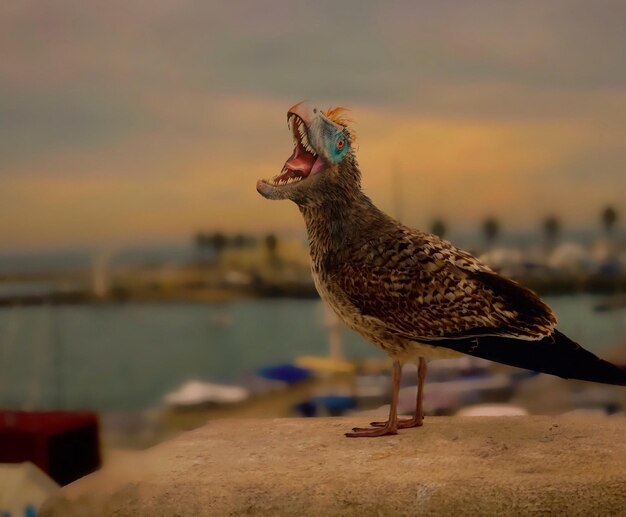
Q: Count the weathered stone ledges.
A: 1